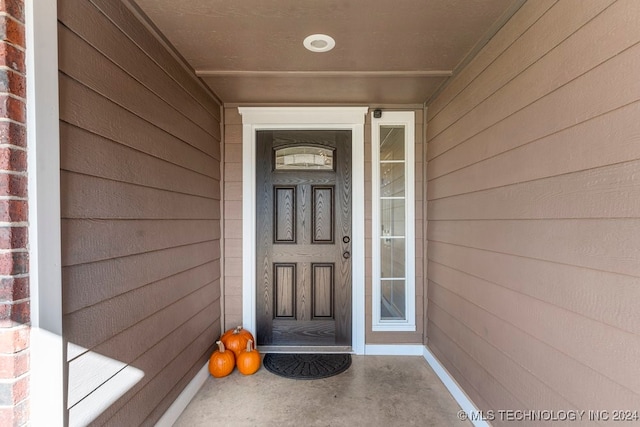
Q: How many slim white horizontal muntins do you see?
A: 4